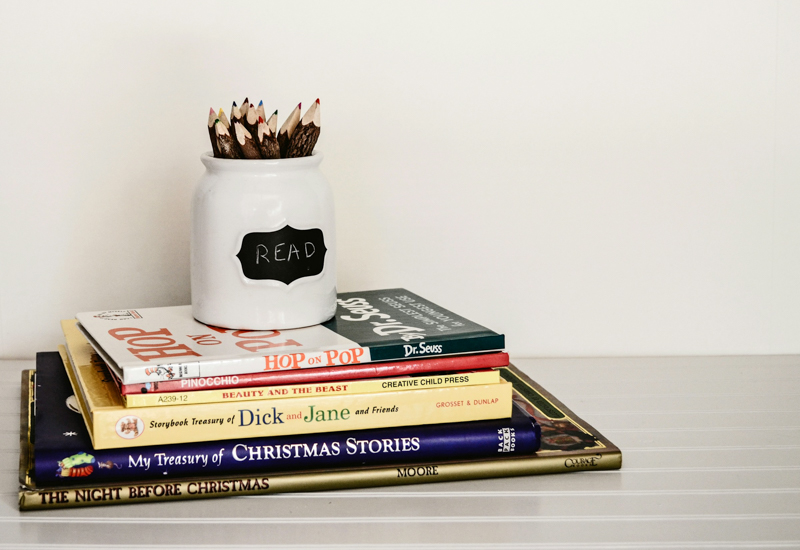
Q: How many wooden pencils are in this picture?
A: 12